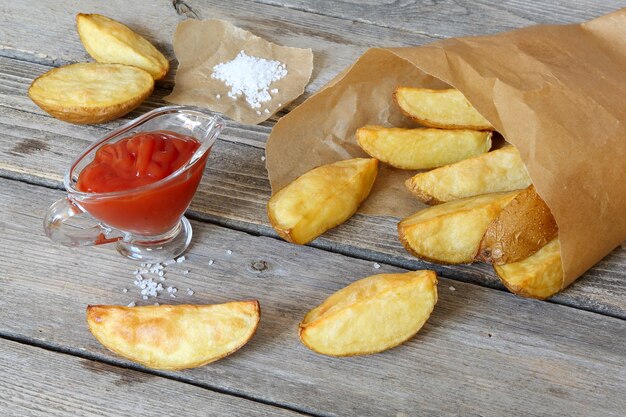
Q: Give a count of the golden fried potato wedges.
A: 11